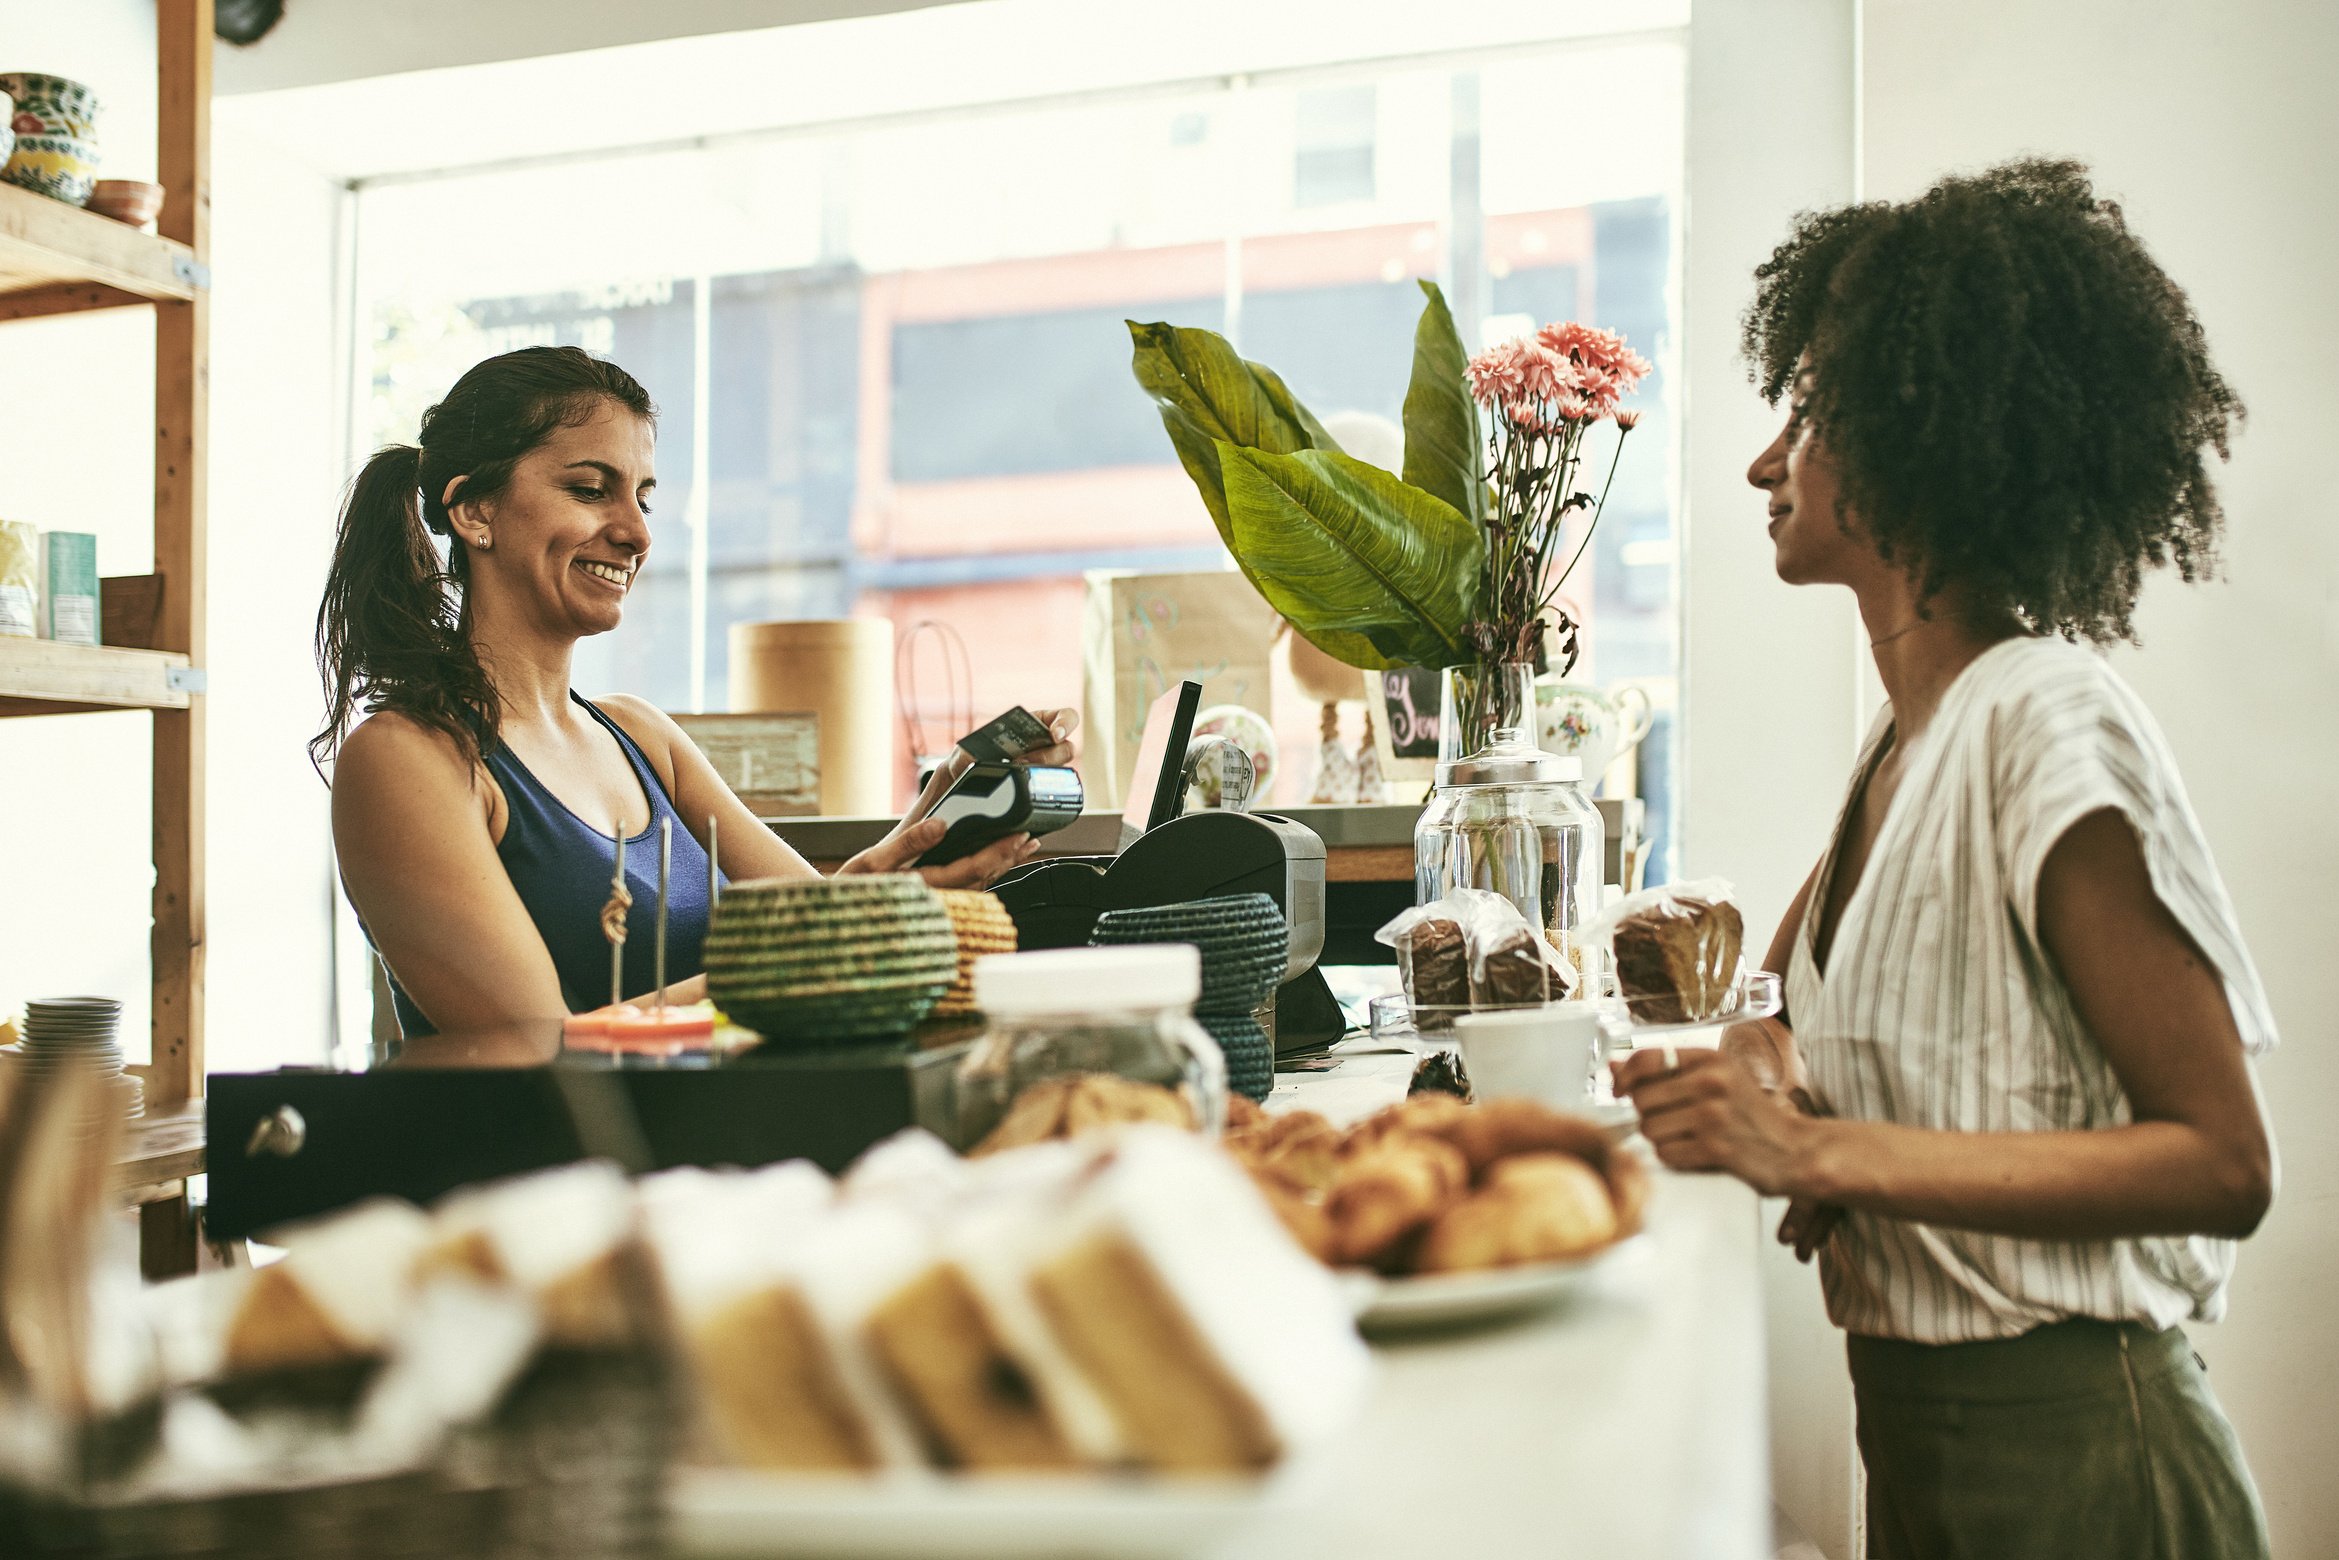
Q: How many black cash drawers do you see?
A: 1